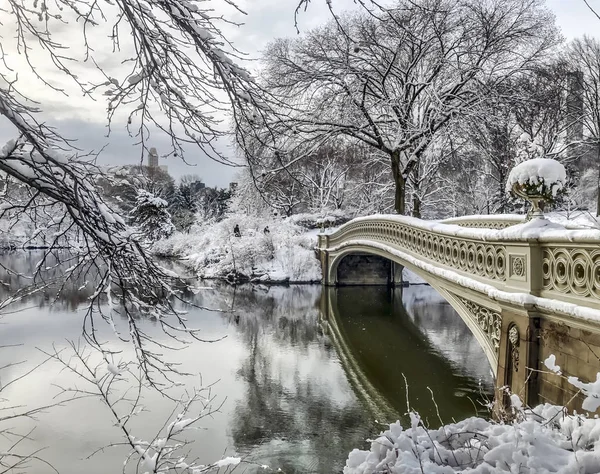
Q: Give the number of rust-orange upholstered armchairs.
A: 0